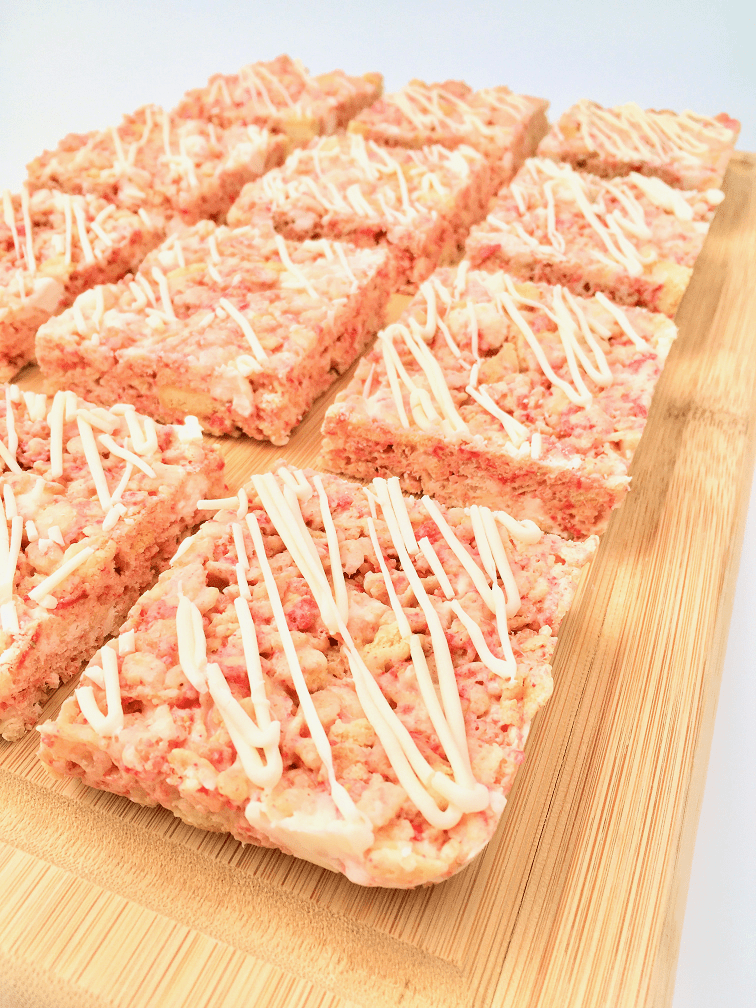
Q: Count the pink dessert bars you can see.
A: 11